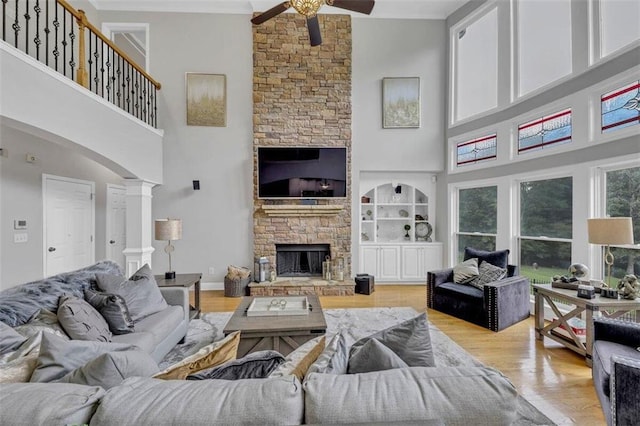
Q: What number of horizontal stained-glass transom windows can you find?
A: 3